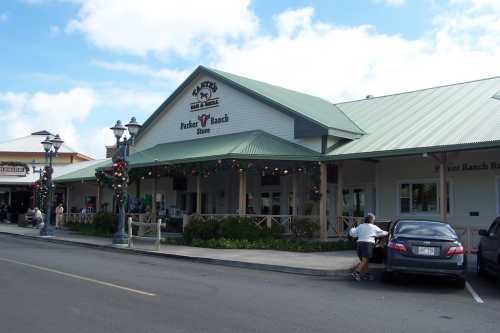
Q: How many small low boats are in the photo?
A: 0